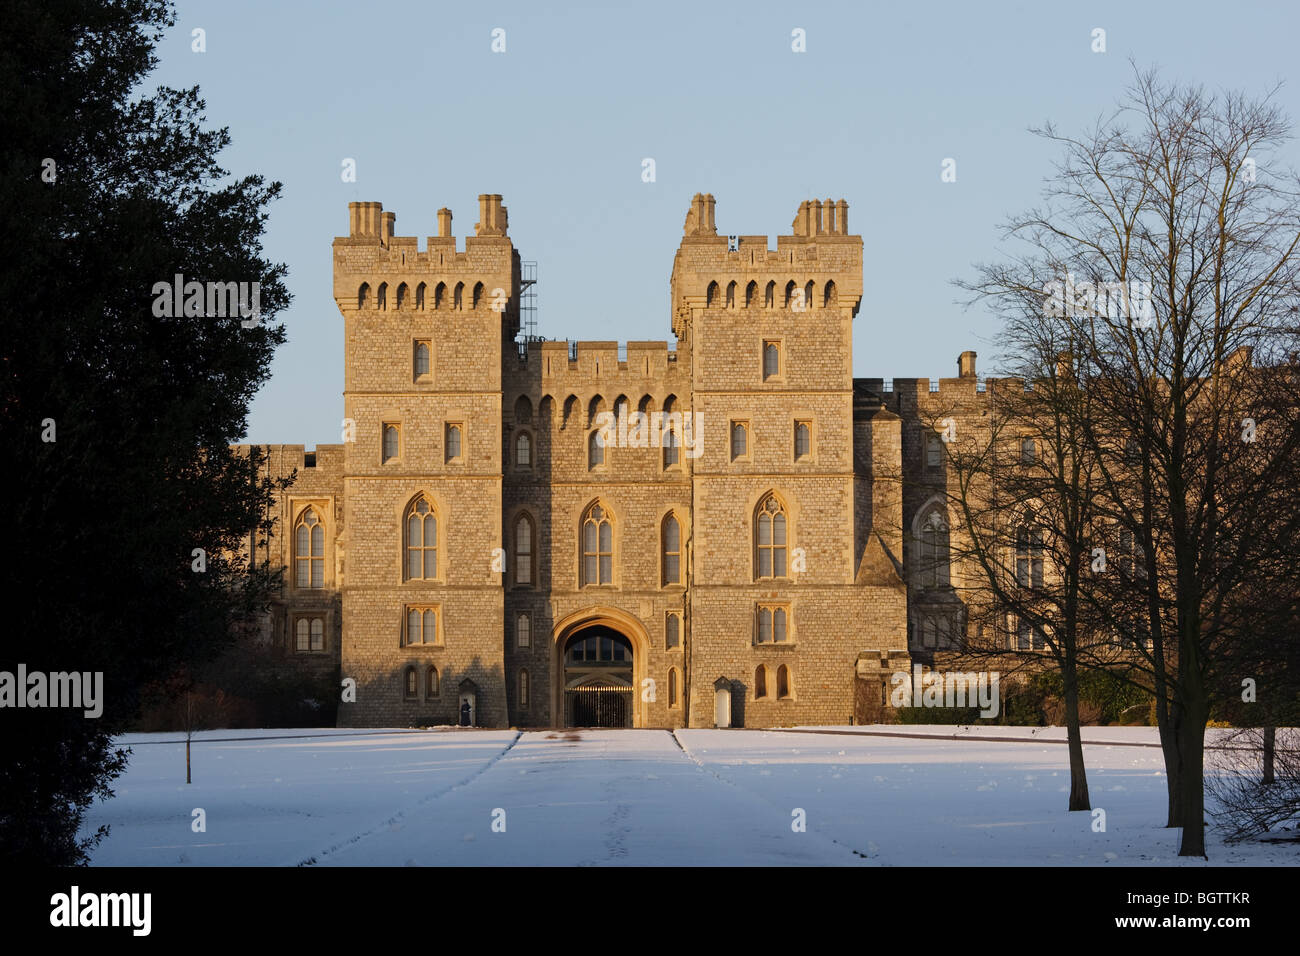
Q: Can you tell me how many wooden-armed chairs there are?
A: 0